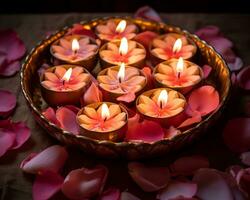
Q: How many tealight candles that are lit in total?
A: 9